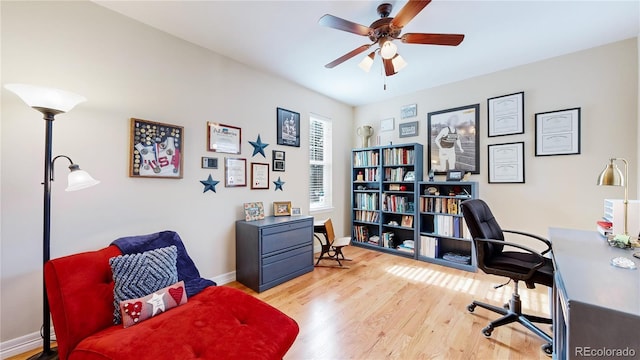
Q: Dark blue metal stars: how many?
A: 3